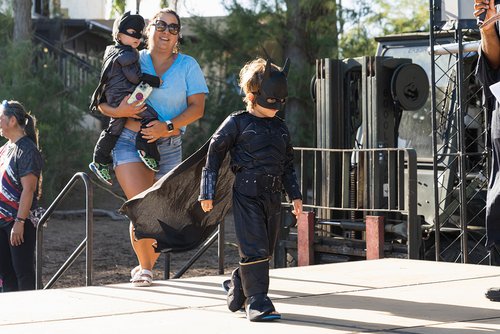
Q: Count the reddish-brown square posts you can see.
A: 2